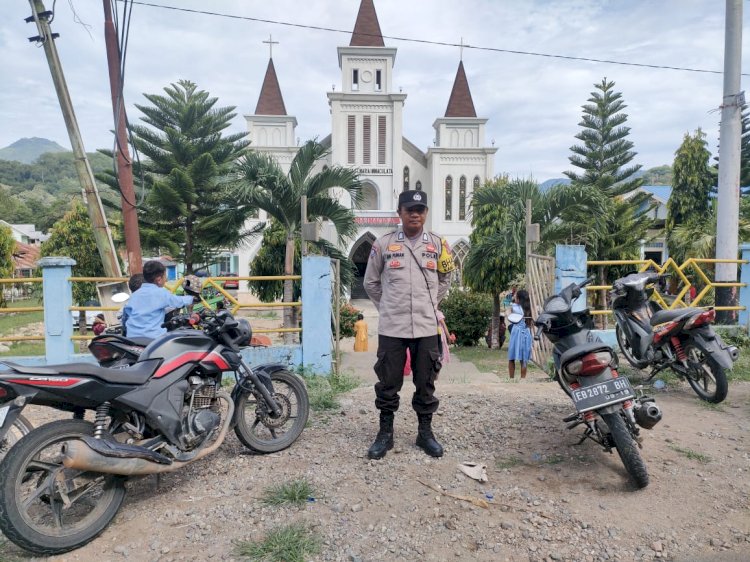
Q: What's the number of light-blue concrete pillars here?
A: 4